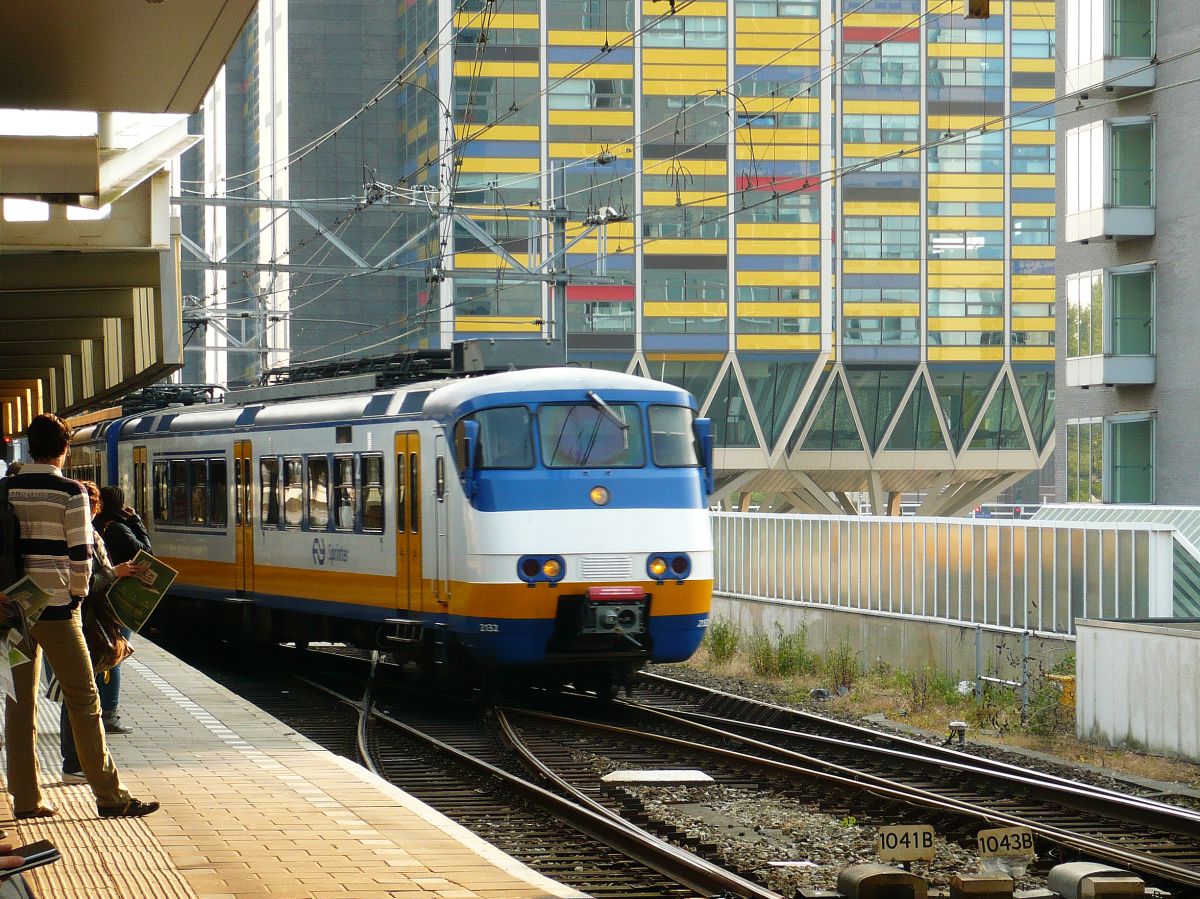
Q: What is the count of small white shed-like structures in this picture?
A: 1